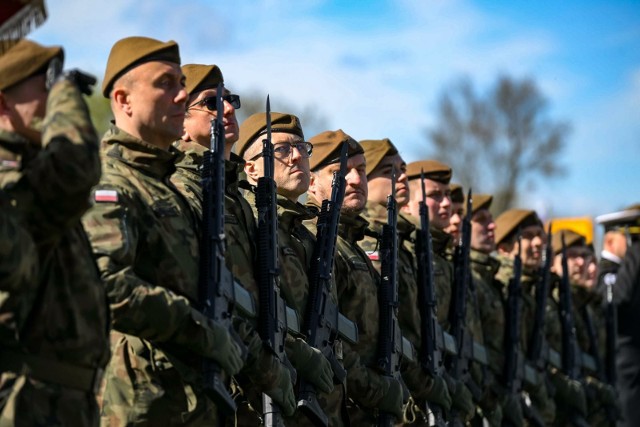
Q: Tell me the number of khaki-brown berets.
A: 11